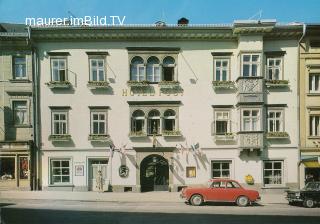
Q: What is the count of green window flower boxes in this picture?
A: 12